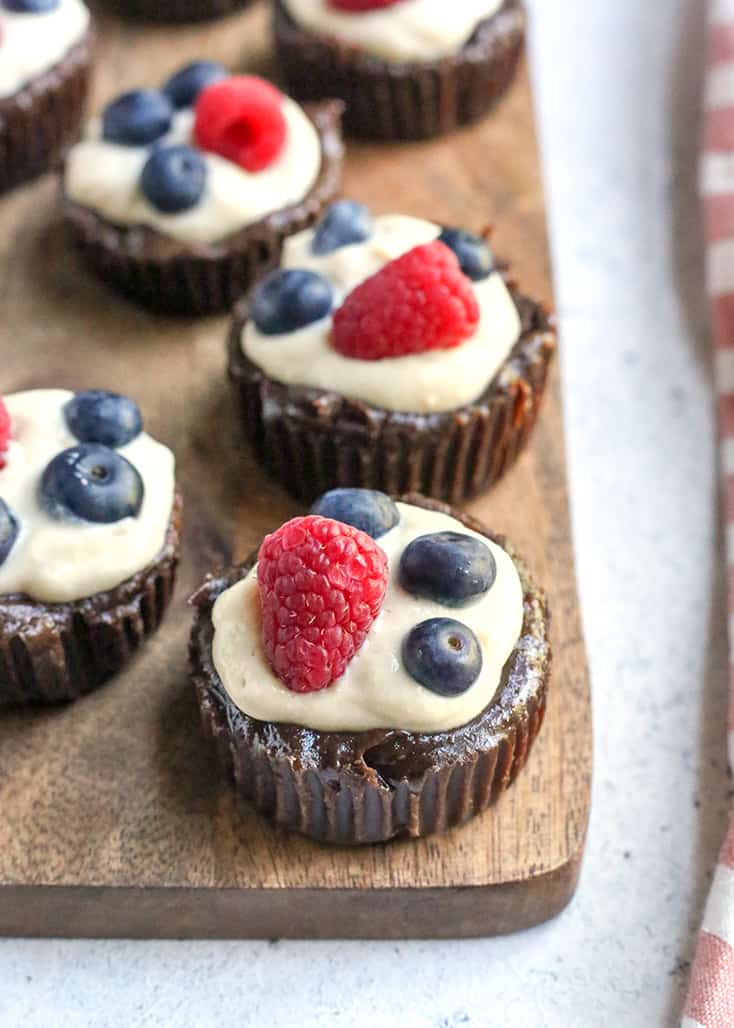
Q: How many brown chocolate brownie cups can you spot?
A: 7